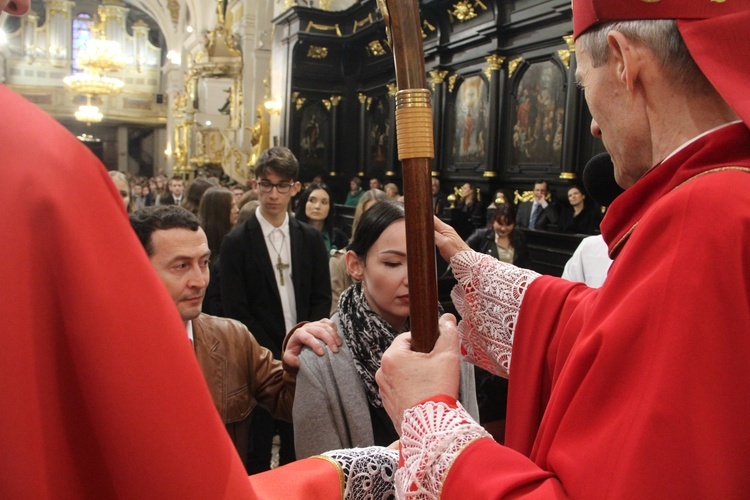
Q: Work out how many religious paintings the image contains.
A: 4